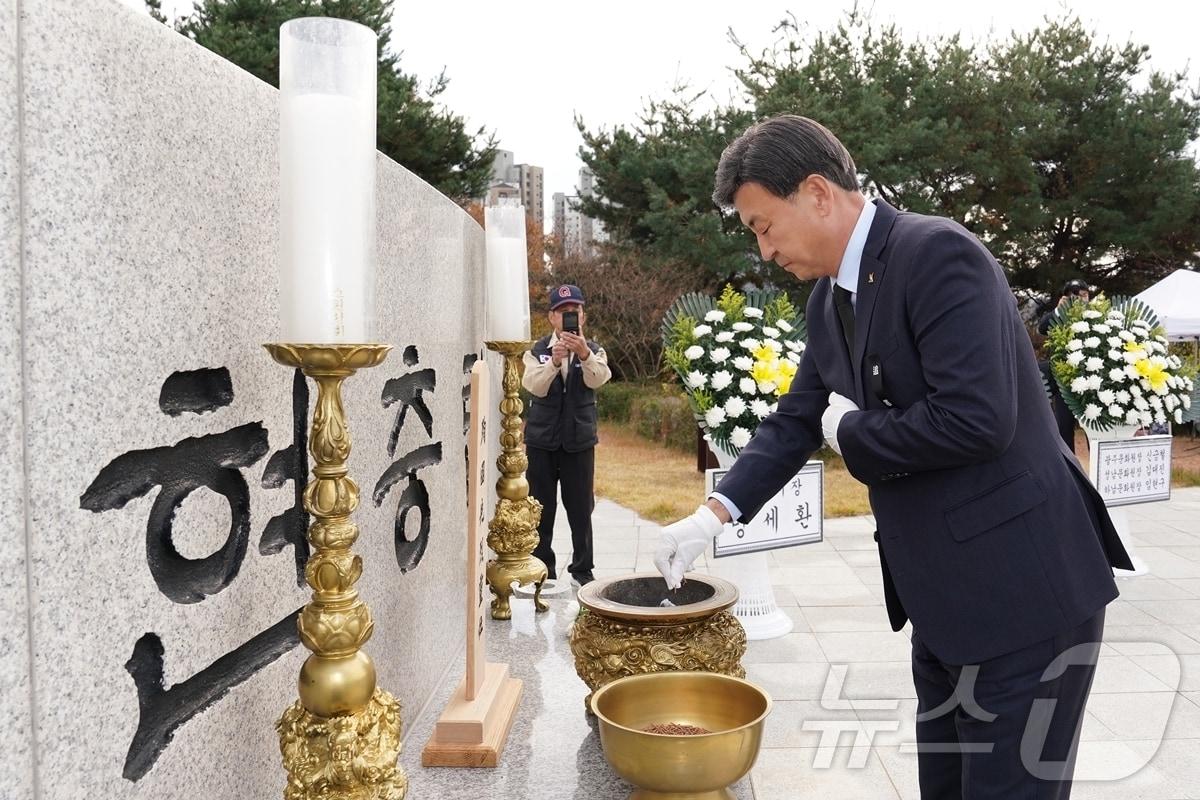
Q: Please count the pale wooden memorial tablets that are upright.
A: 1